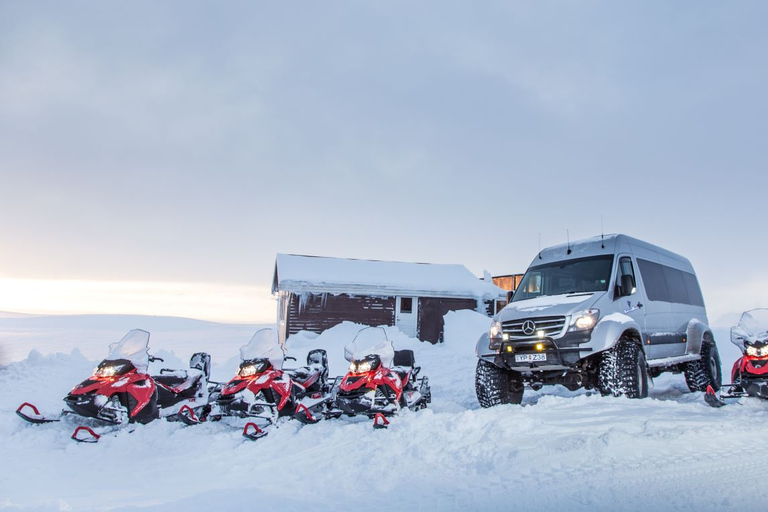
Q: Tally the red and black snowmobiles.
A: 4